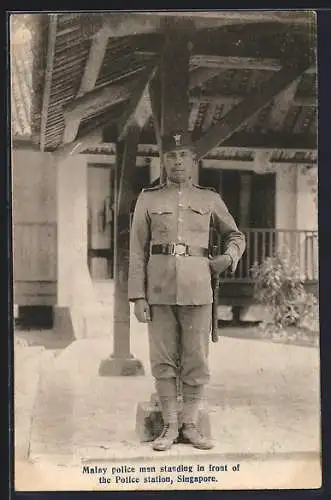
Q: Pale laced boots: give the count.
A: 2